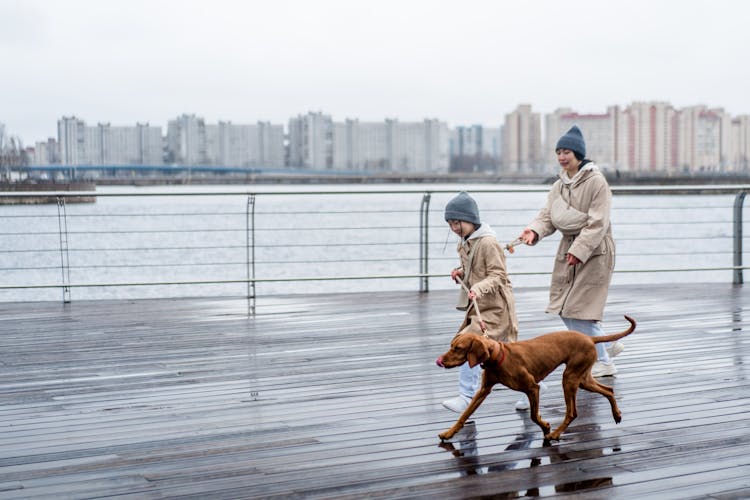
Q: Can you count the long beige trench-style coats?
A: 2